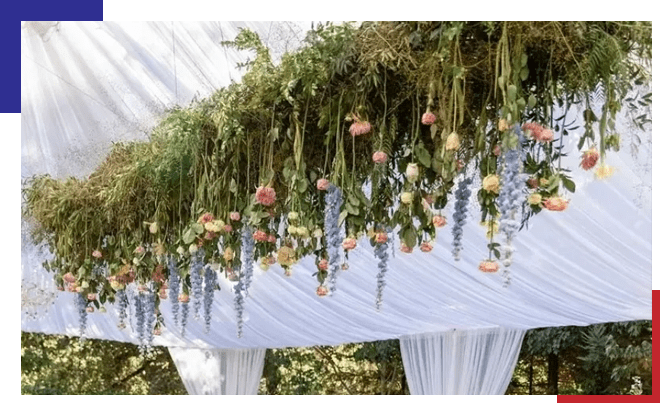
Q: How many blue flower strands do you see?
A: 14